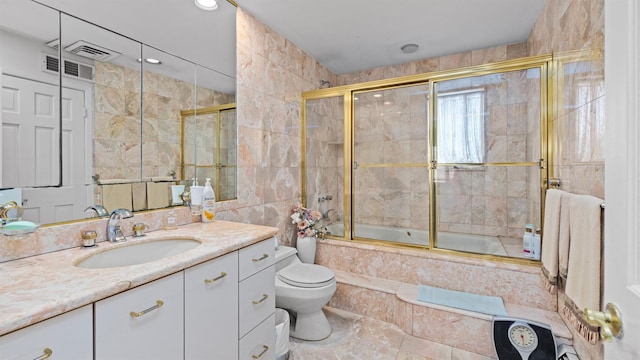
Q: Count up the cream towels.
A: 3